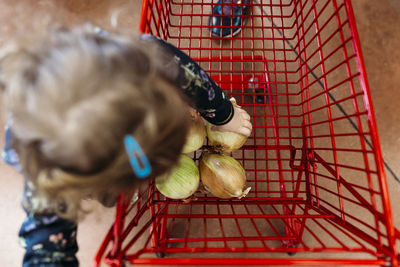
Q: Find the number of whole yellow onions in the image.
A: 4